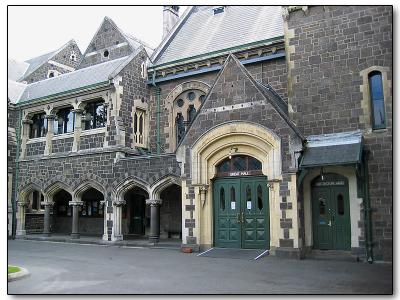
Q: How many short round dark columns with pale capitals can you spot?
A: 3